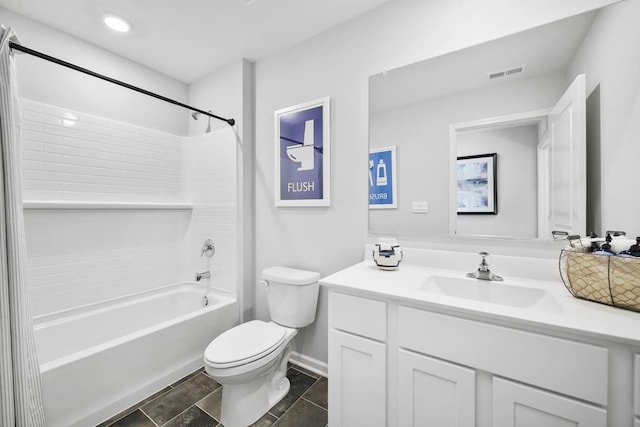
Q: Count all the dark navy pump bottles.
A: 2